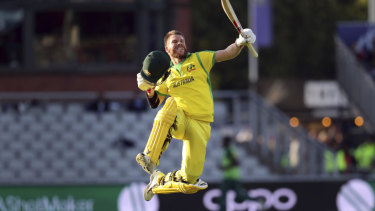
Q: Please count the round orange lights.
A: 3